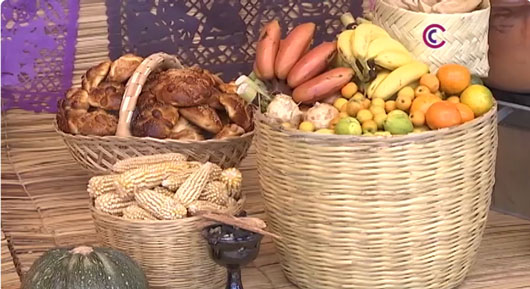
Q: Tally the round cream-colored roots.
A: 2